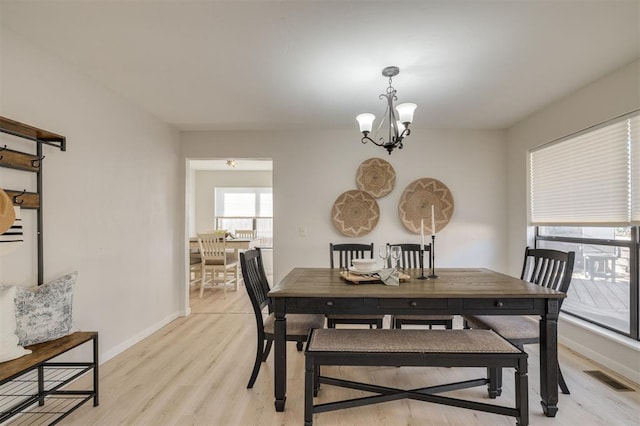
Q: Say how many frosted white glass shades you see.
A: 3